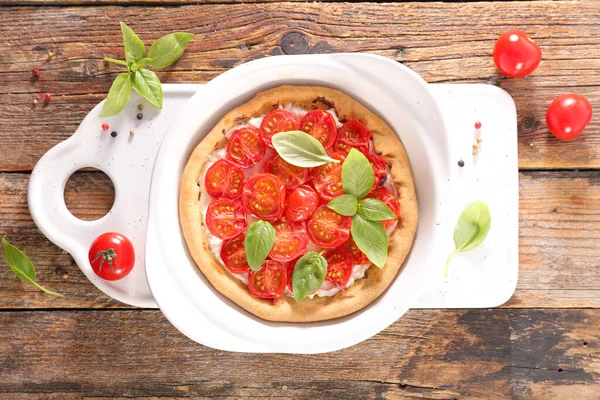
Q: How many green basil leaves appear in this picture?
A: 13